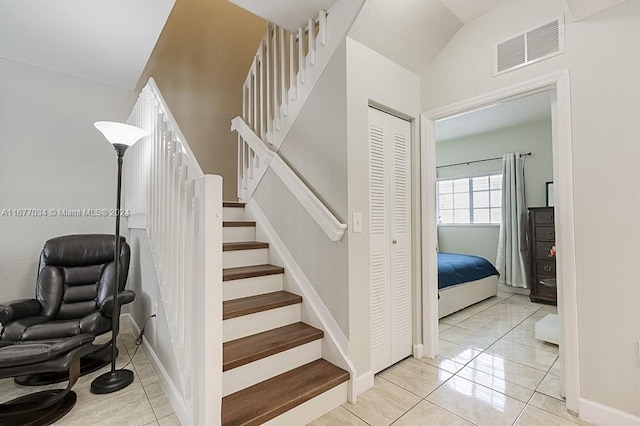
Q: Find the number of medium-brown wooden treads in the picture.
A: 7